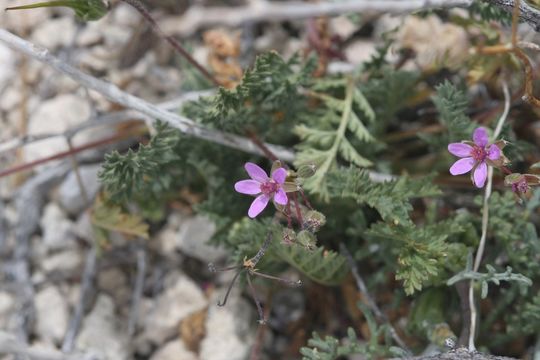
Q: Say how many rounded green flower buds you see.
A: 4